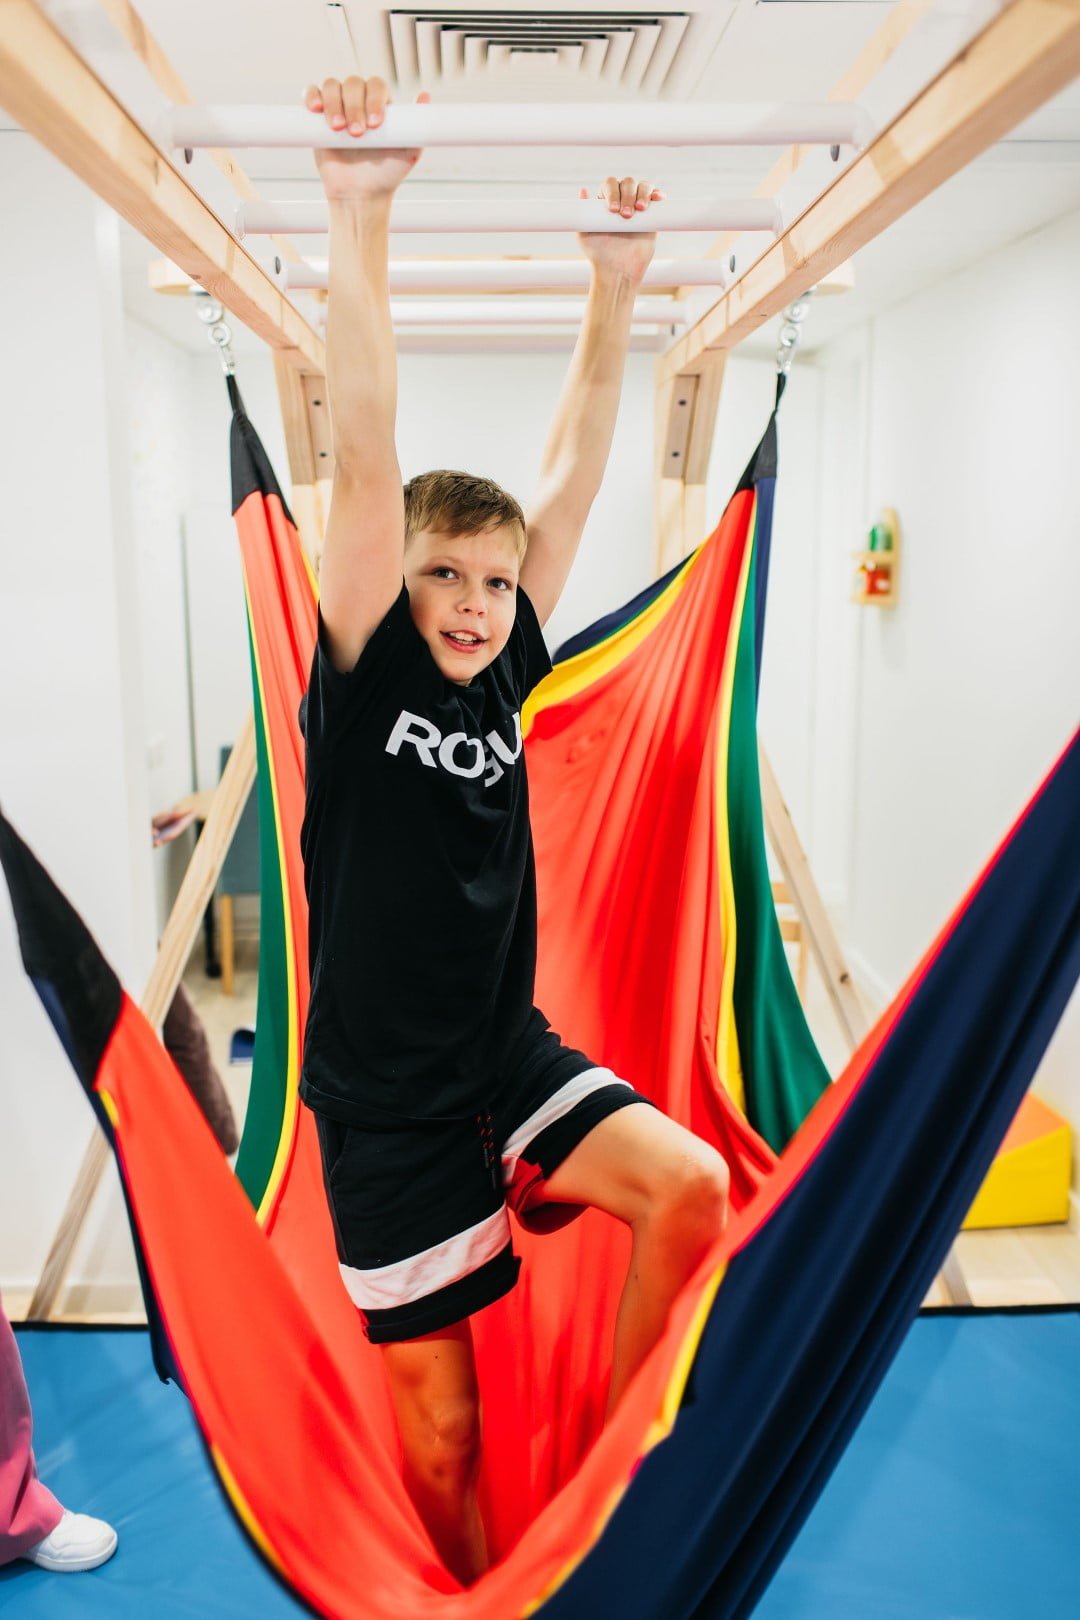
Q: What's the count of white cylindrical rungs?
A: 5